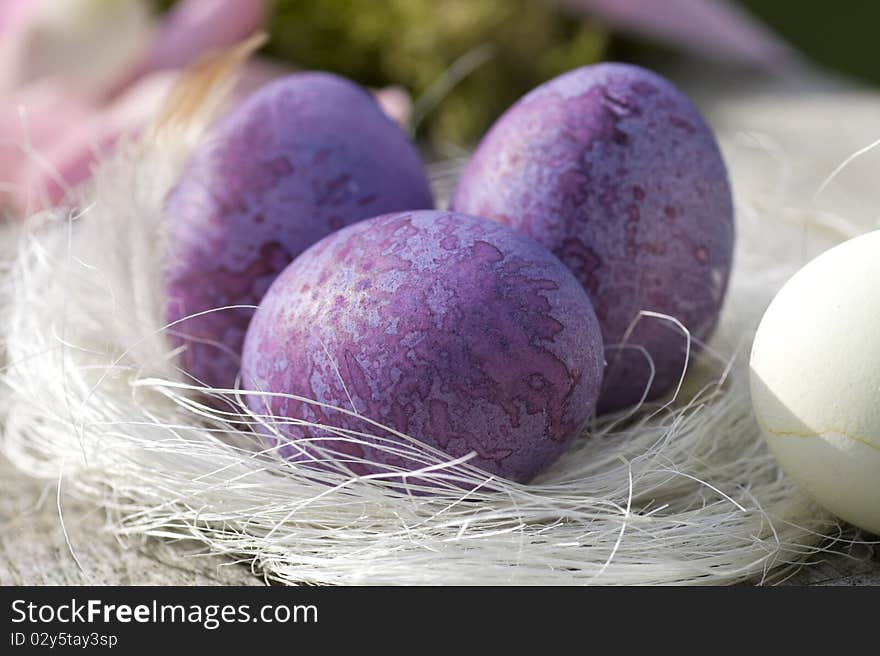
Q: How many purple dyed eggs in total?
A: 3